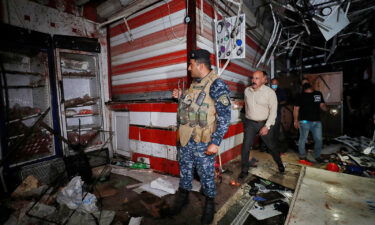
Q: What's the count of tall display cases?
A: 2